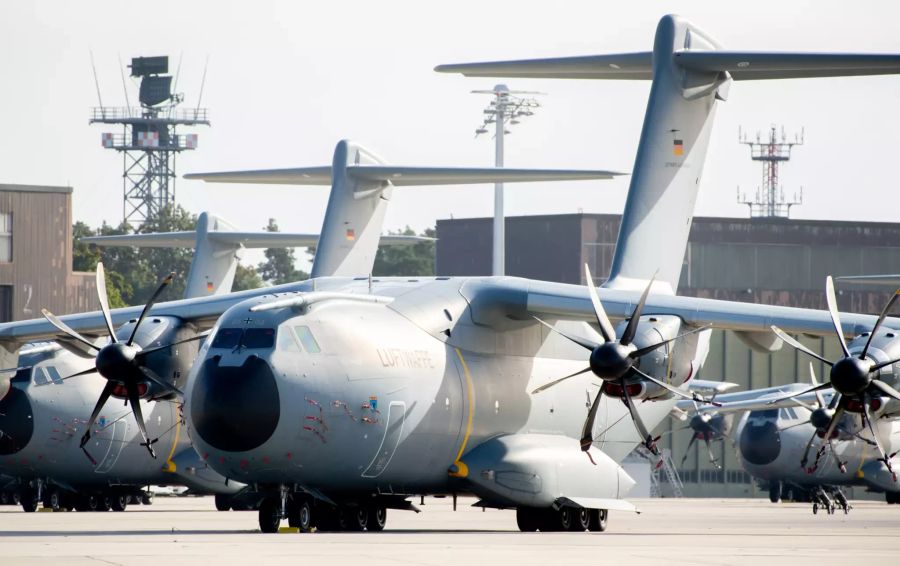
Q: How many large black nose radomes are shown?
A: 3